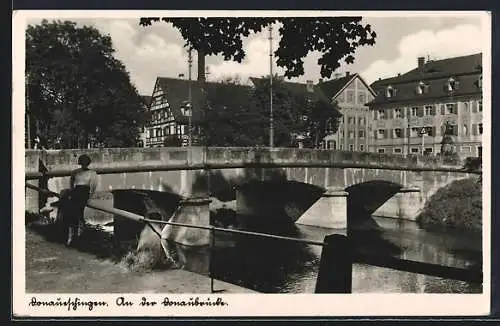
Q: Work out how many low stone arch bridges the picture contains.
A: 1